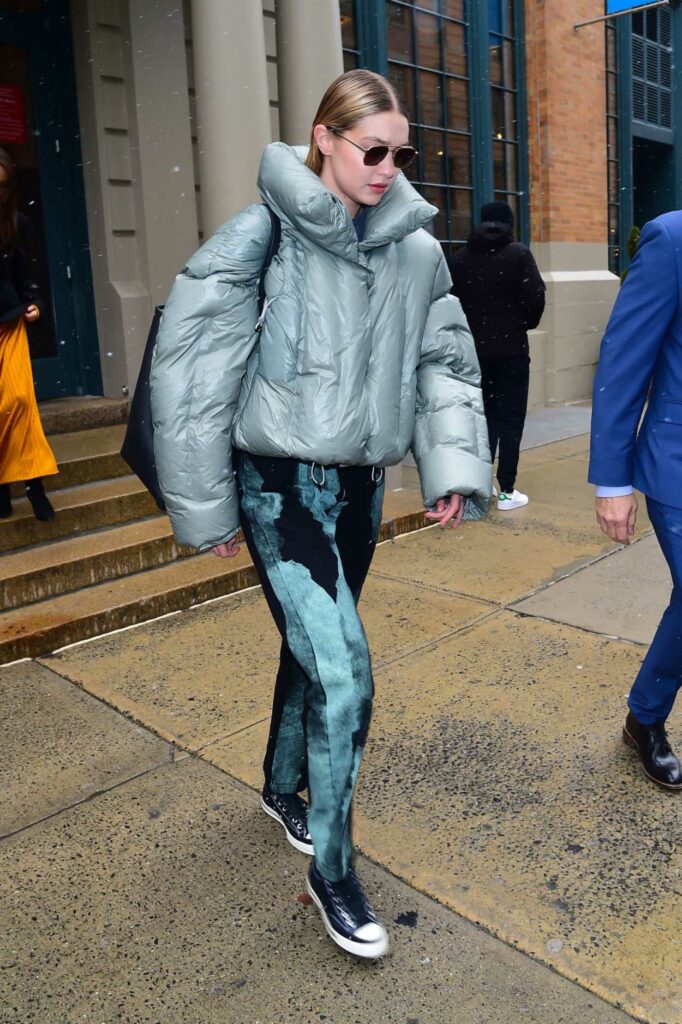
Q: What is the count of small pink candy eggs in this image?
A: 0